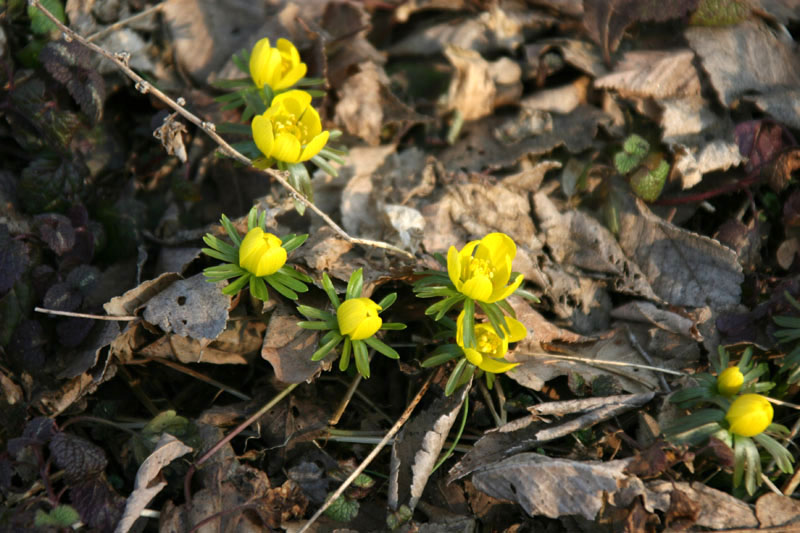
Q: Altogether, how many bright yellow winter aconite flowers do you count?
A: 8